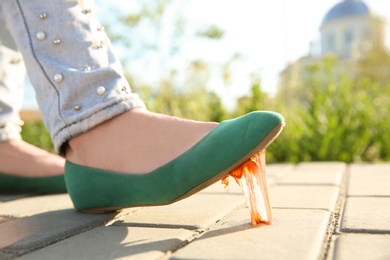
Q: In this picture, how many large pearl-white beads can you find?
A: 3